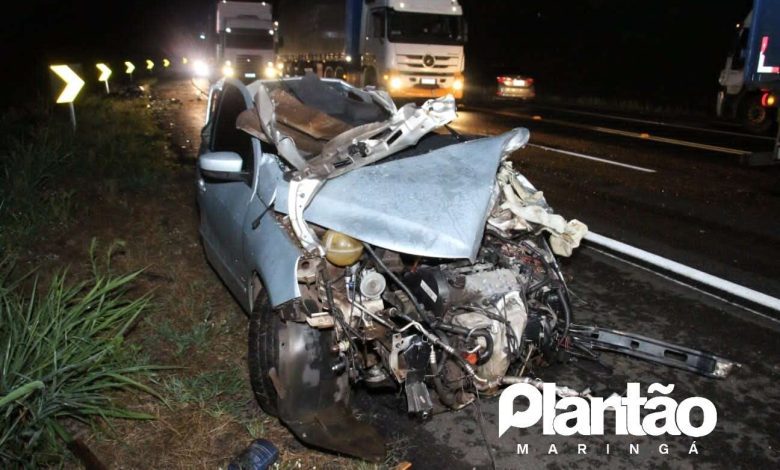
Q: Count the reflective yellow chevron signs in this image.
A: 6